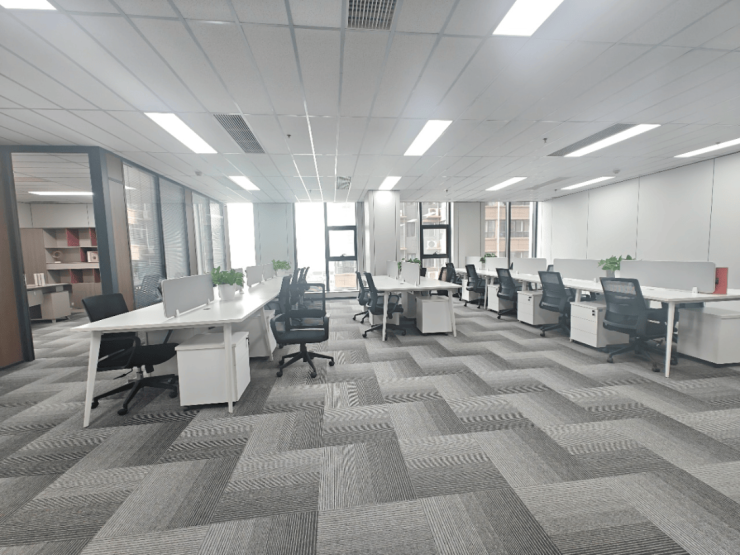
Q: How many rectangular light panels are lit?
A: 11